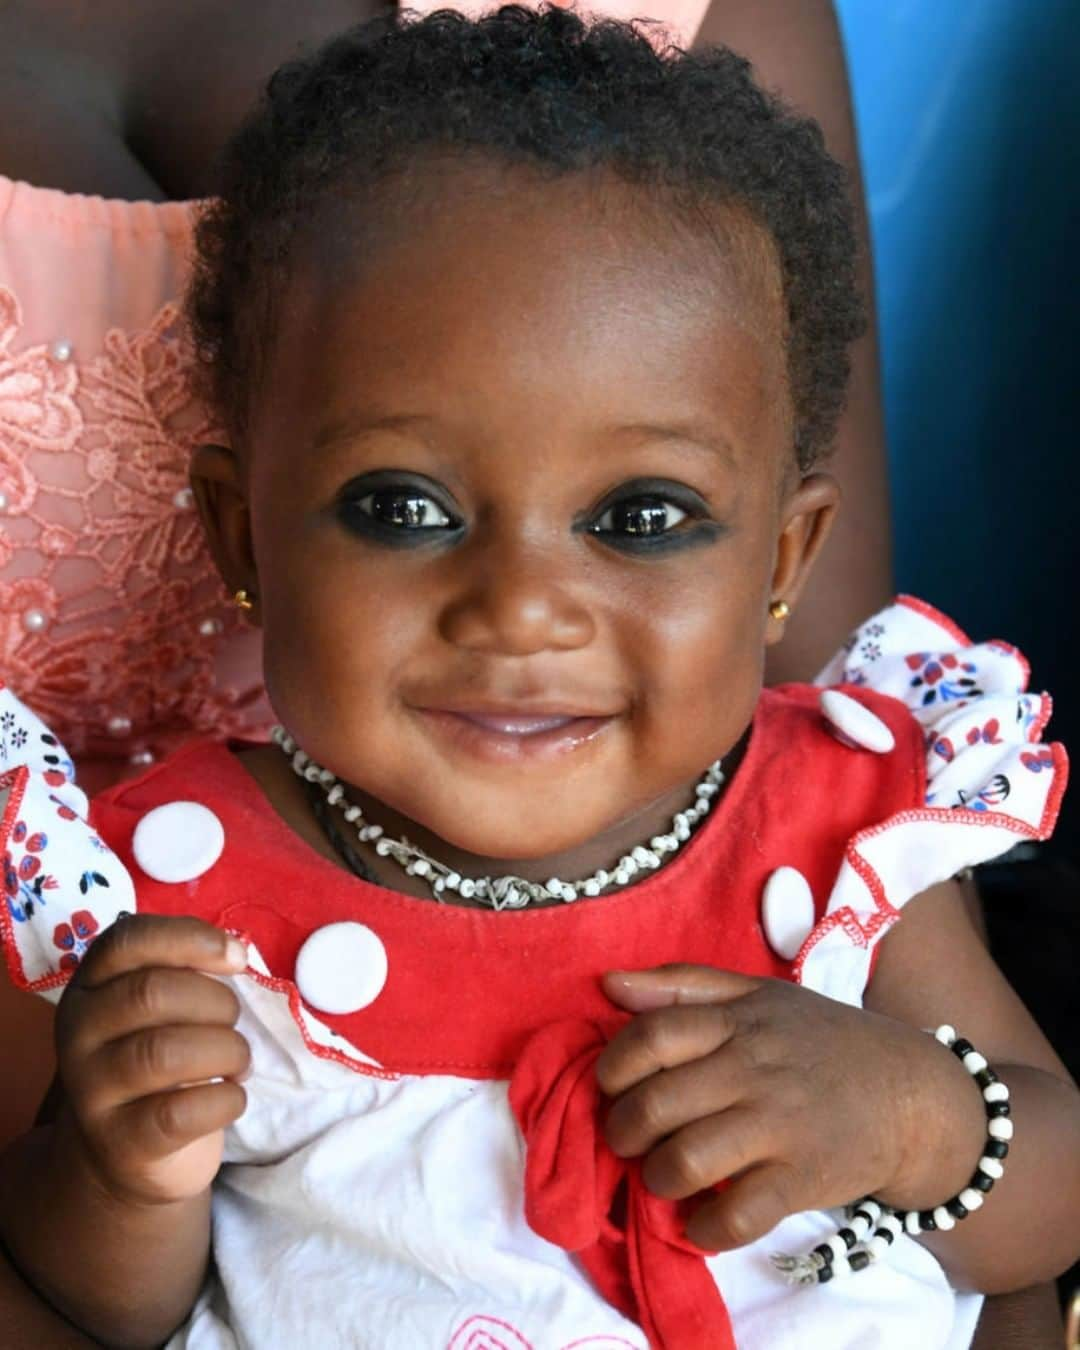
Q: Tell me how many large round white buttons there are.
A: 4